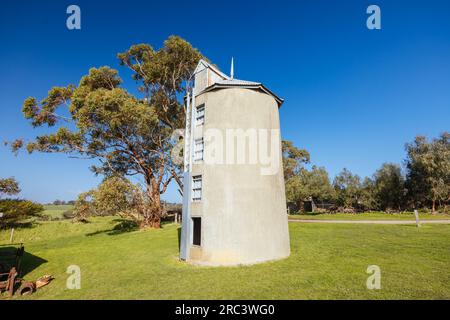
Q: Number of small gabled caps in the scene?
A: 1